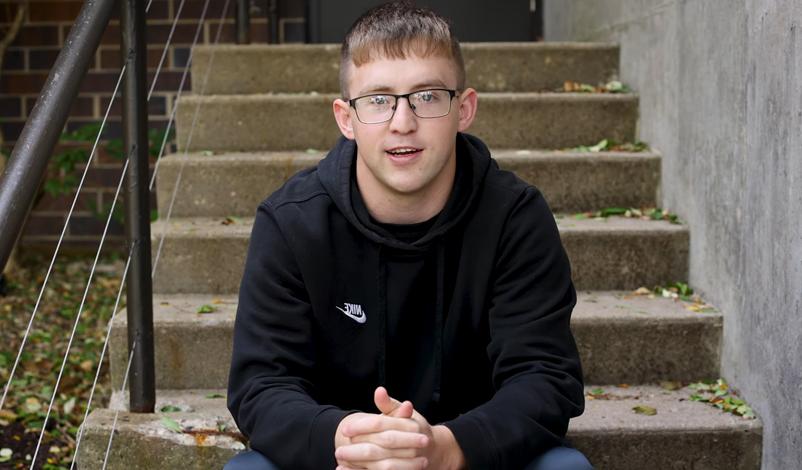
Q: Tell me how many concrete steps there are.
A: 6